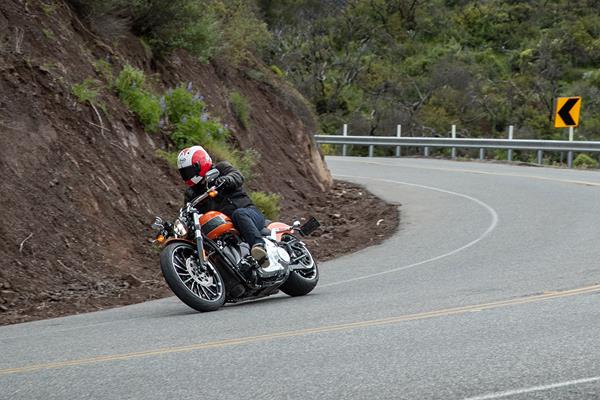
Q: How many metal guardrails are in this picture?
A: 1